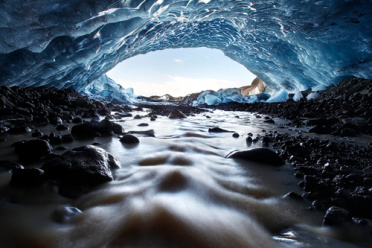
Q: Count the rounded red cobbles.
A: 0